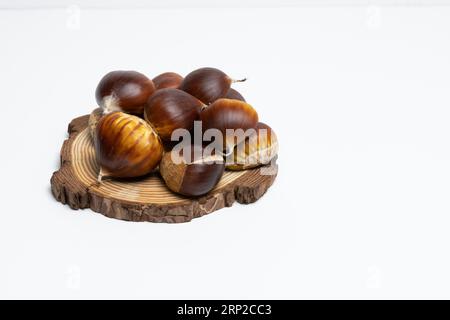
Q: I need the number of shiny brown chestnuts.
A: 9